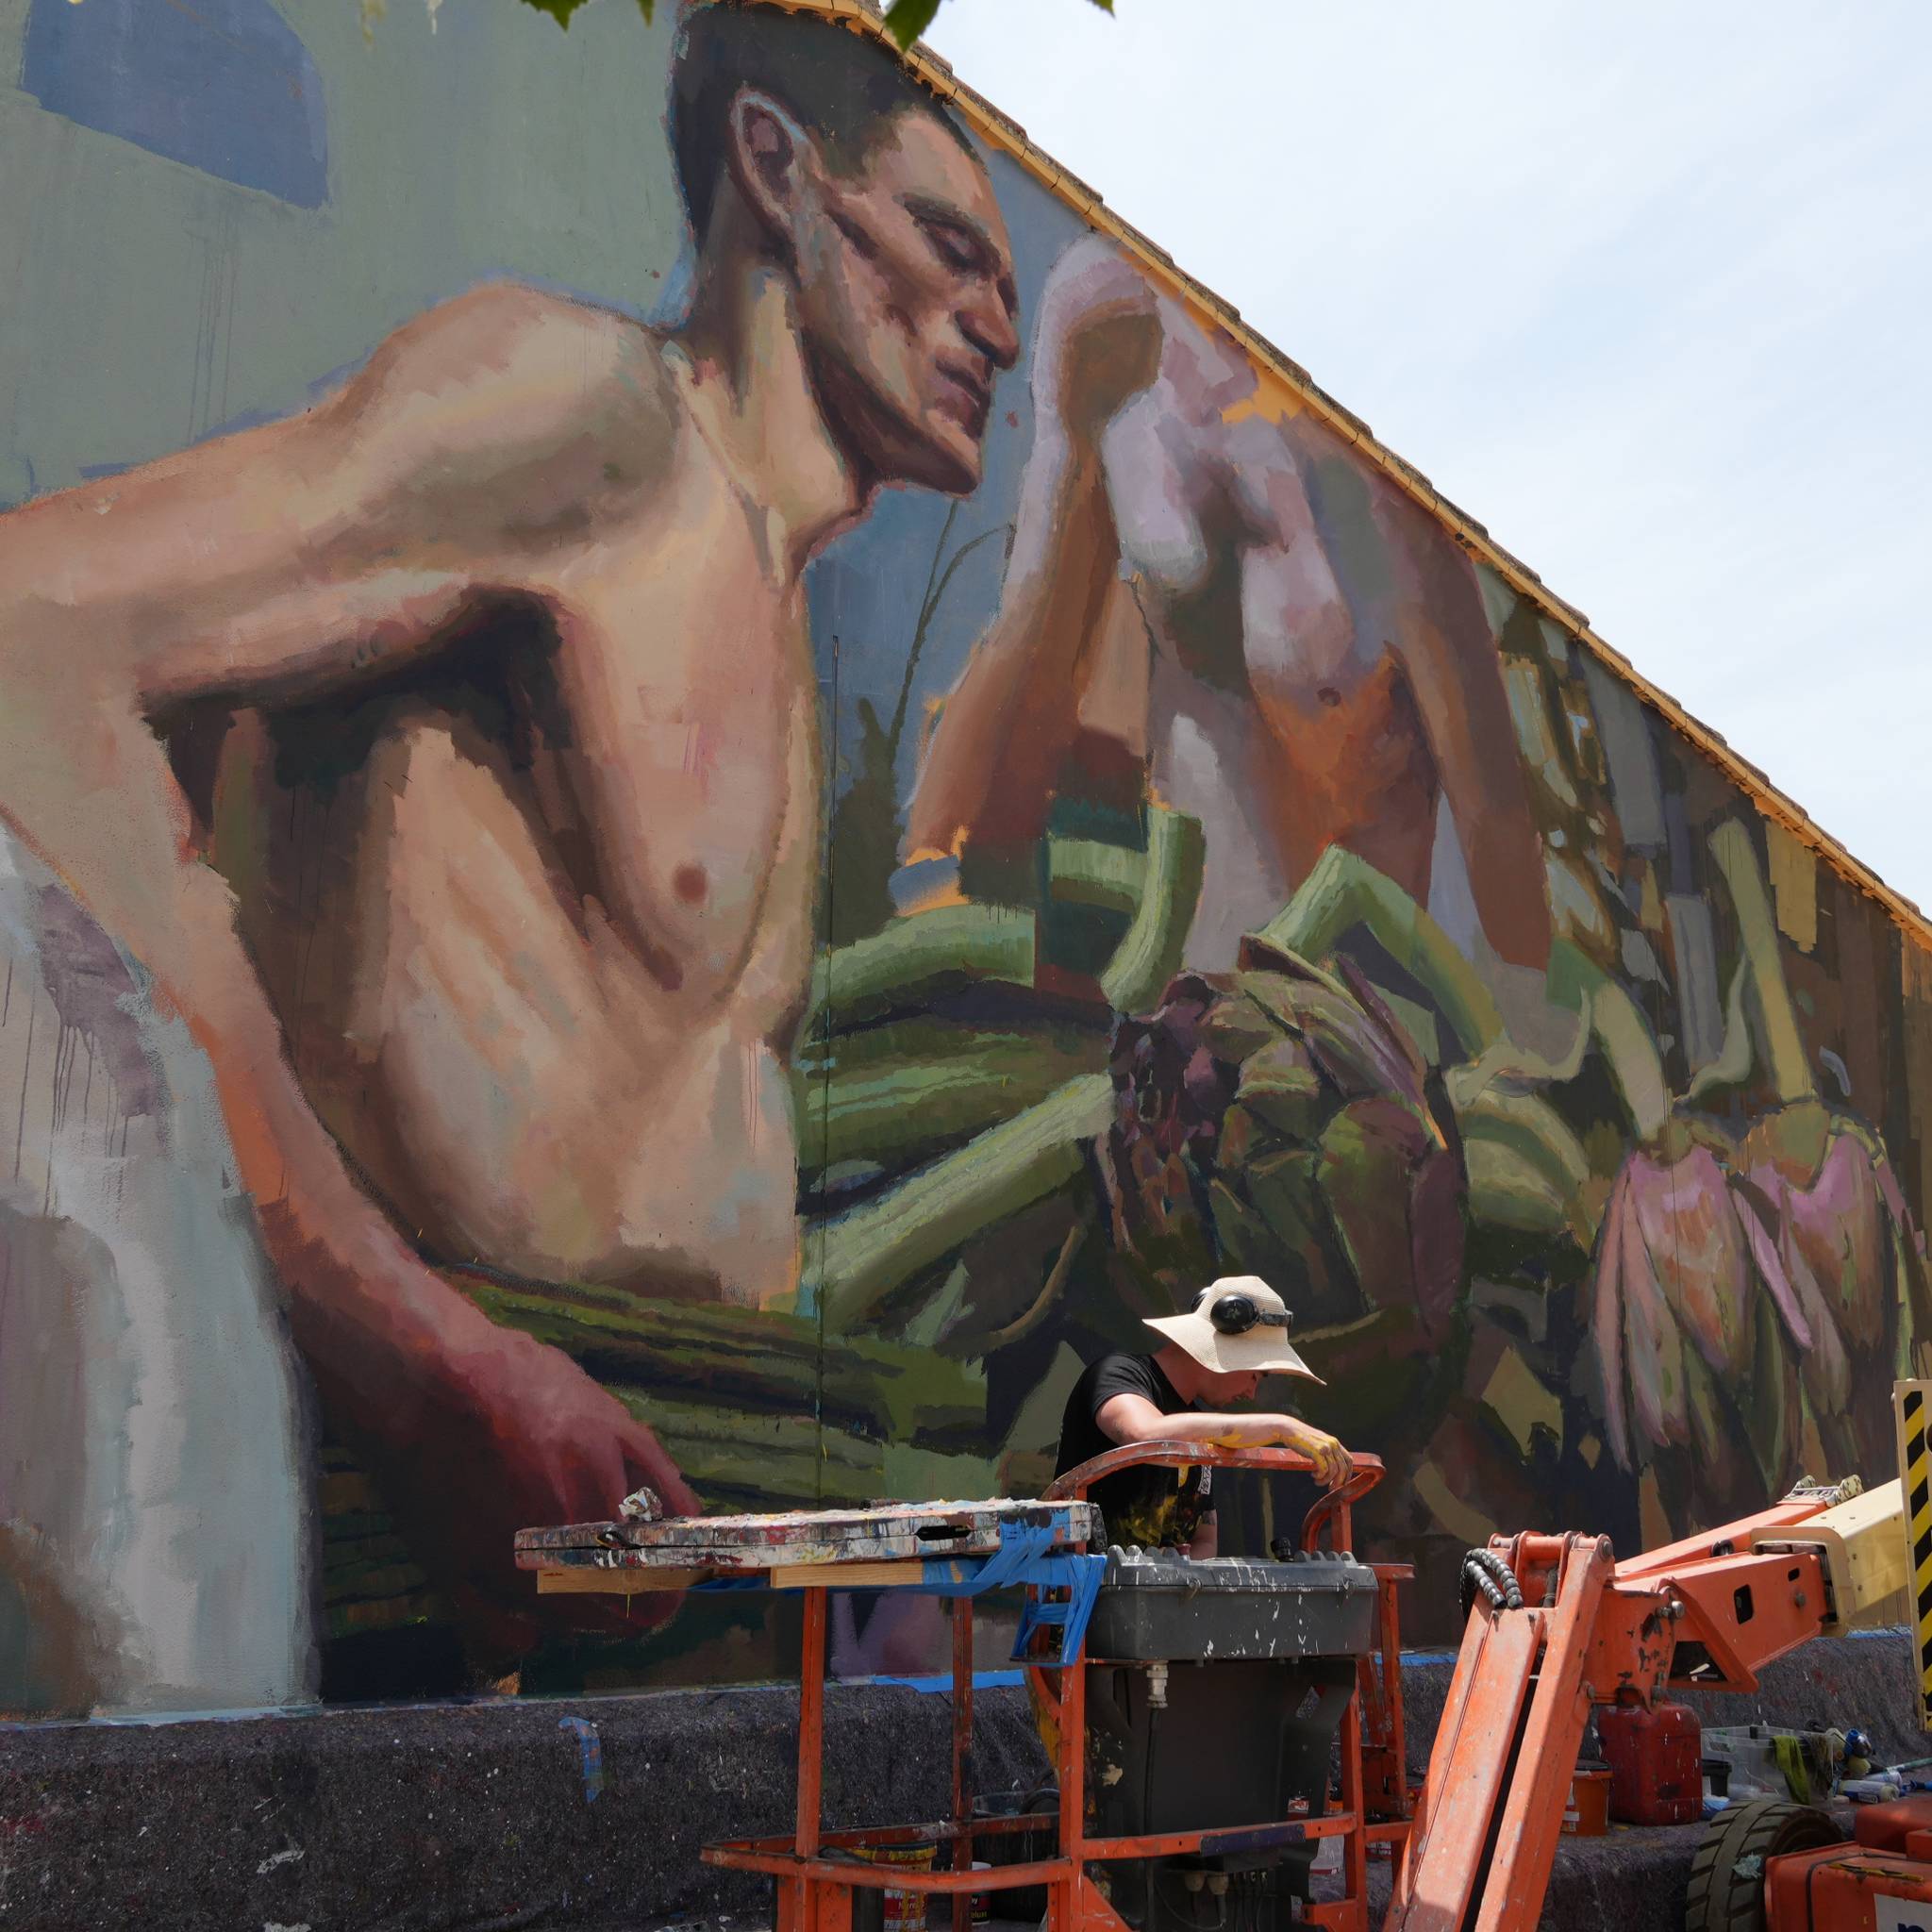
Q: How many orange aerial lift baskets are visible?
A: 1